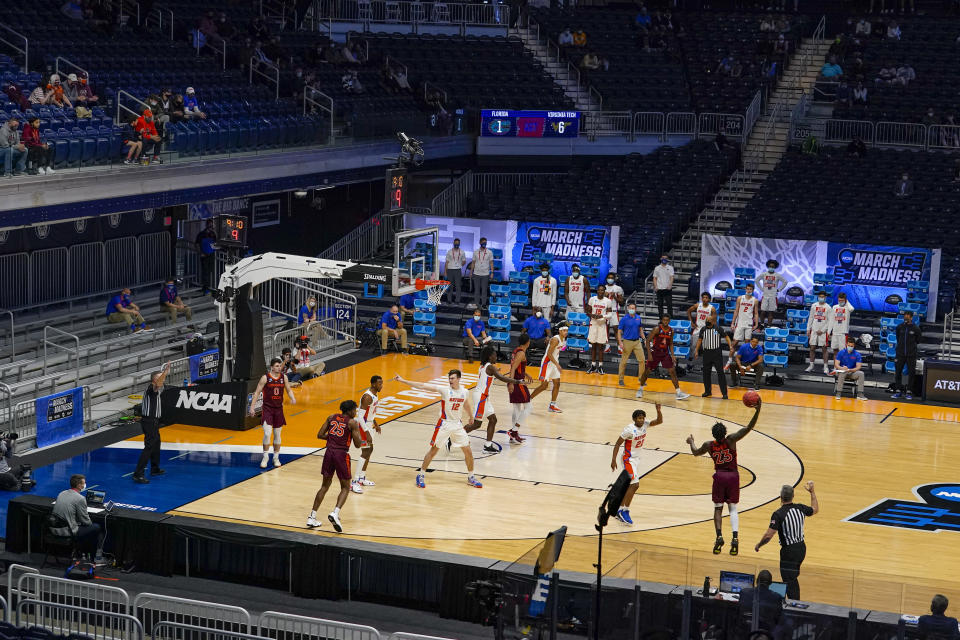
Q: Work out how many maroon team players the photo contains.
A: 5